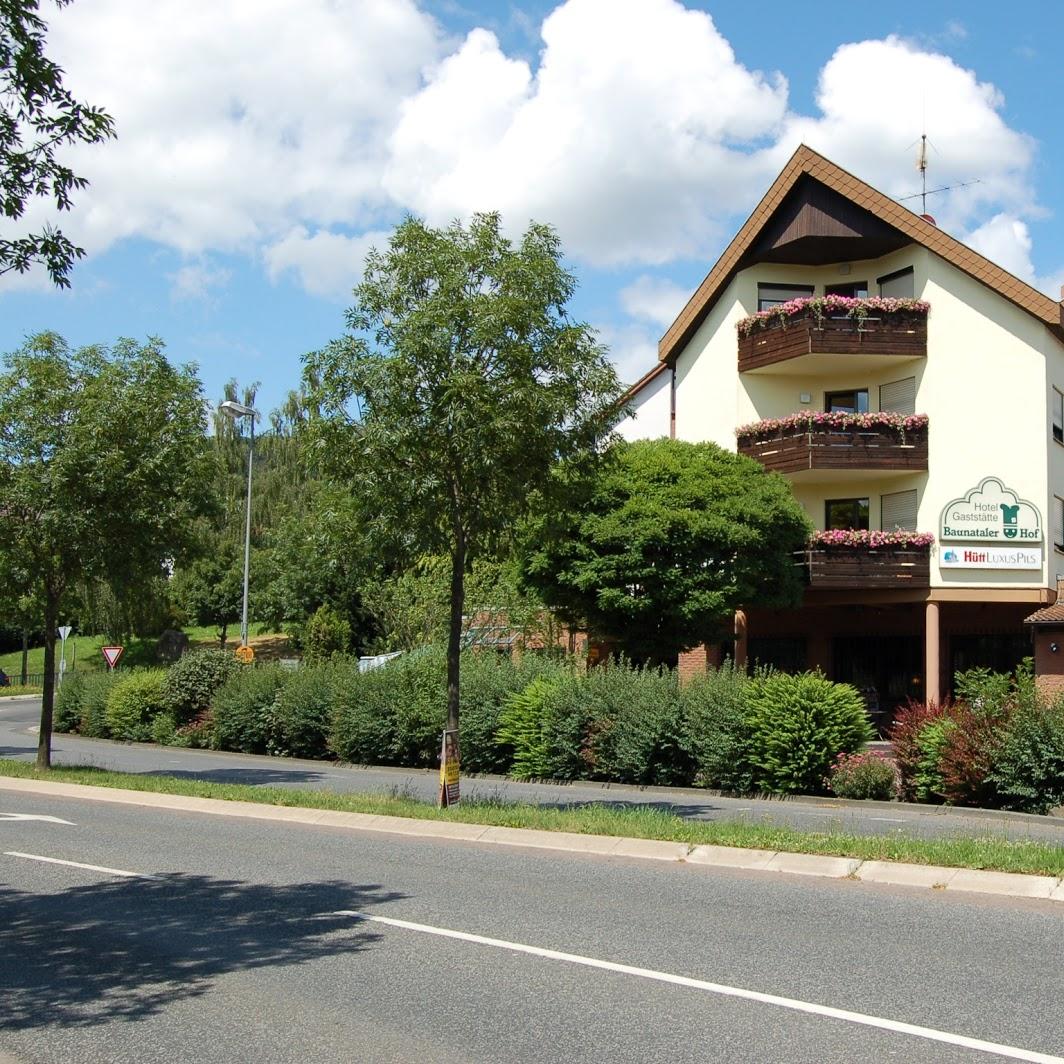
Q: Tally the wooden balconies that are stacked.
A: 3